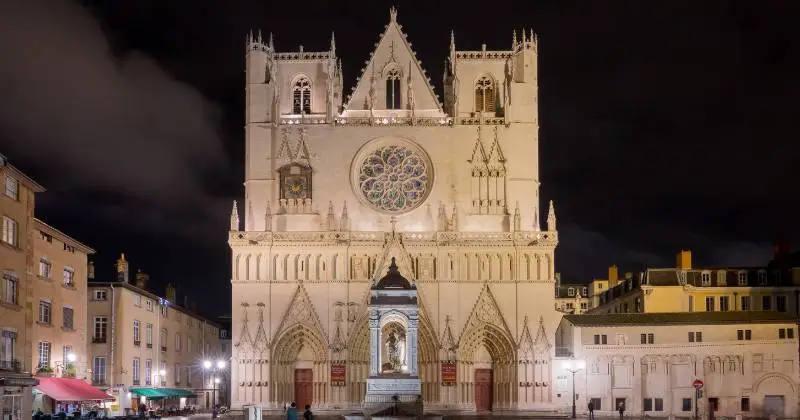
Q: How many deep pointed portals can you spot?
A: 3